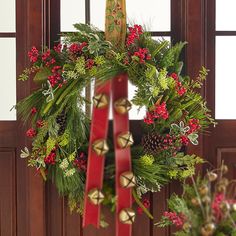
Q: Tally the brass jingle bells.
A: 7